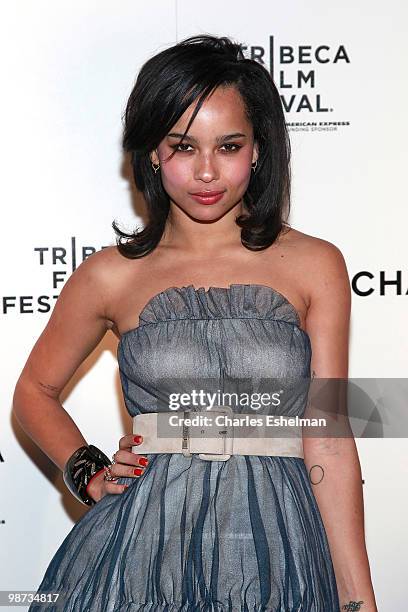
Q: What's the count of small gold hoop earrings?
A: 2